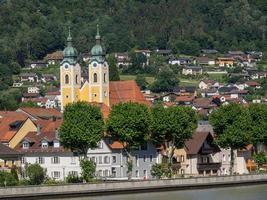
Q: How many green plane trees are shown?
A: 5